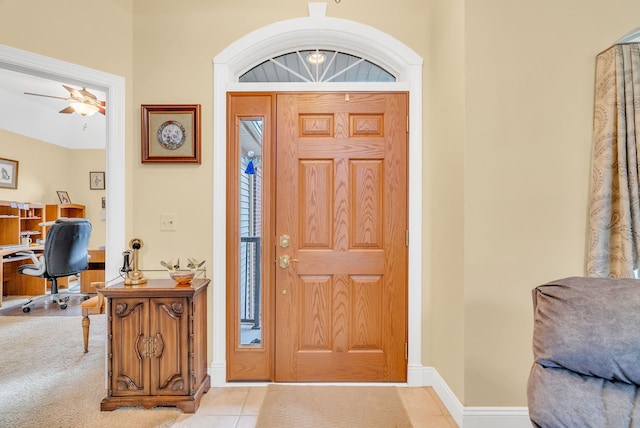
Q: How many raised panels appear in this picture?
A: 6